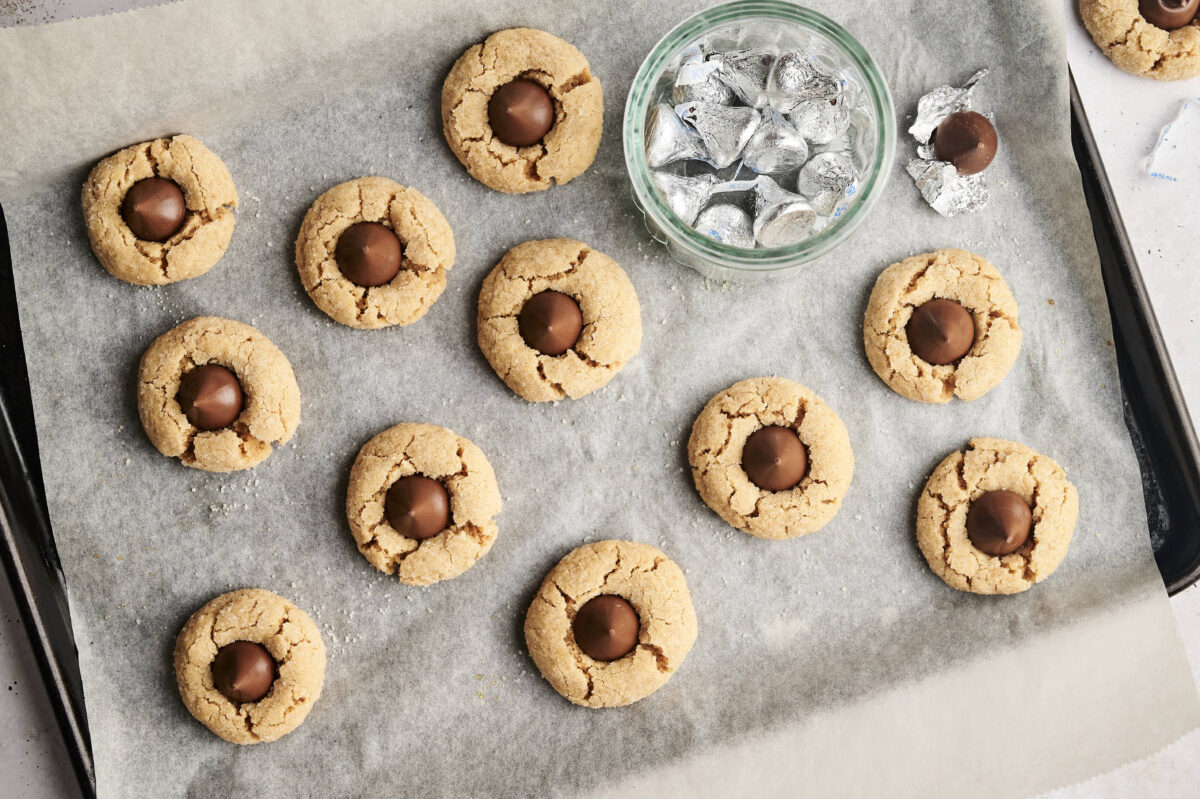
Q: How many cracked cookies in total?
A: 12